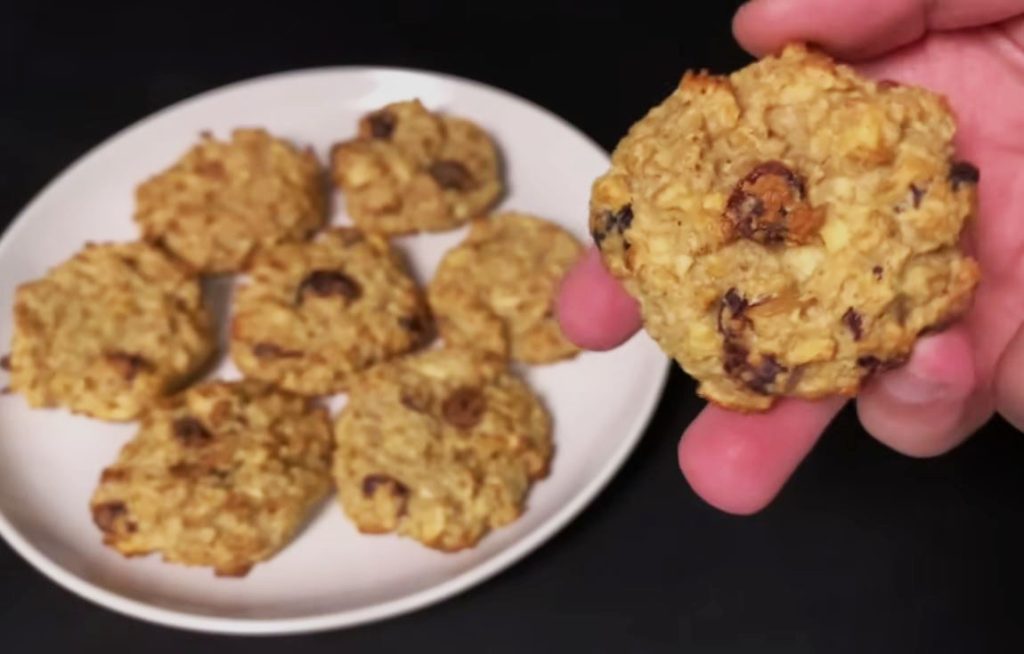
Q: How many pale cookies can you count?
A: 8